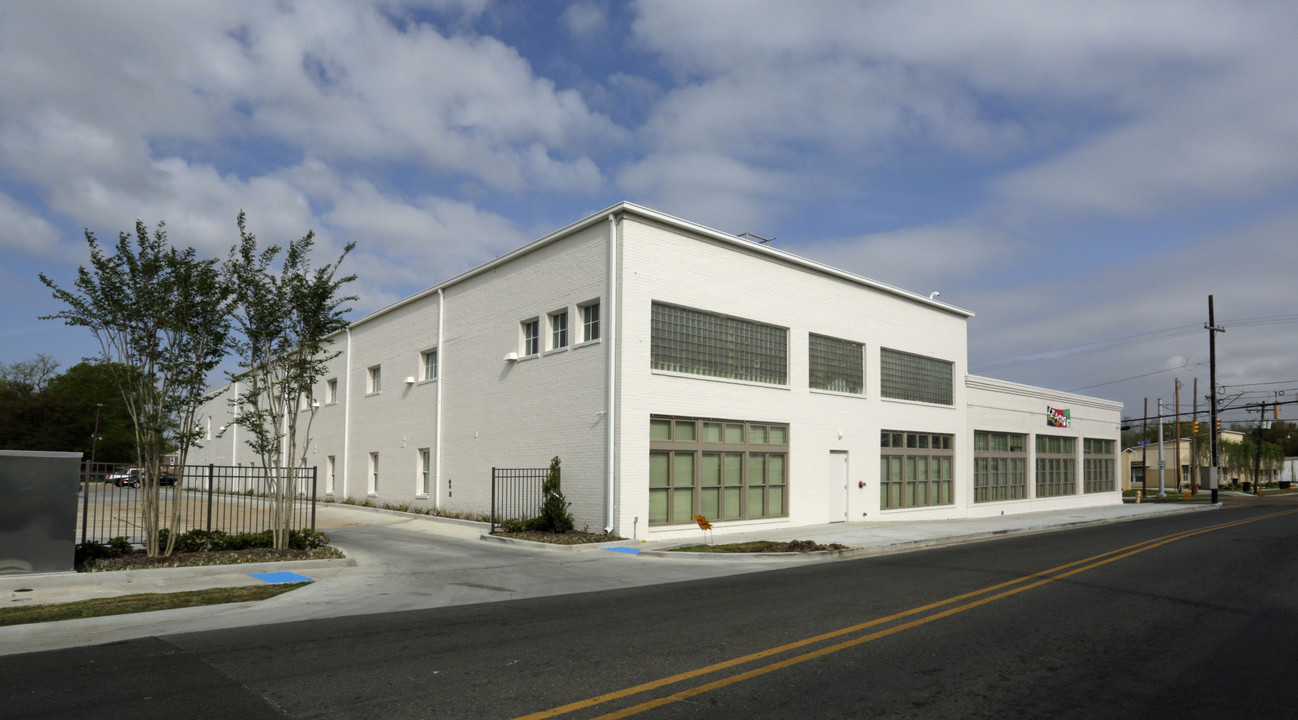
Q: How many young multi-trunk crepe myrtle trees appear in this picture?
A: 2